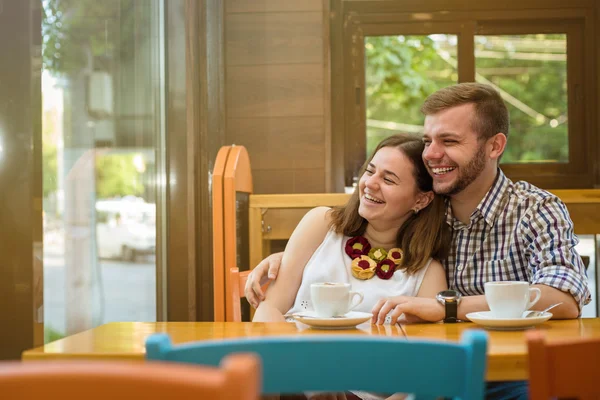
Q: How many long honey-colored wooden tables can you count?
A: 1